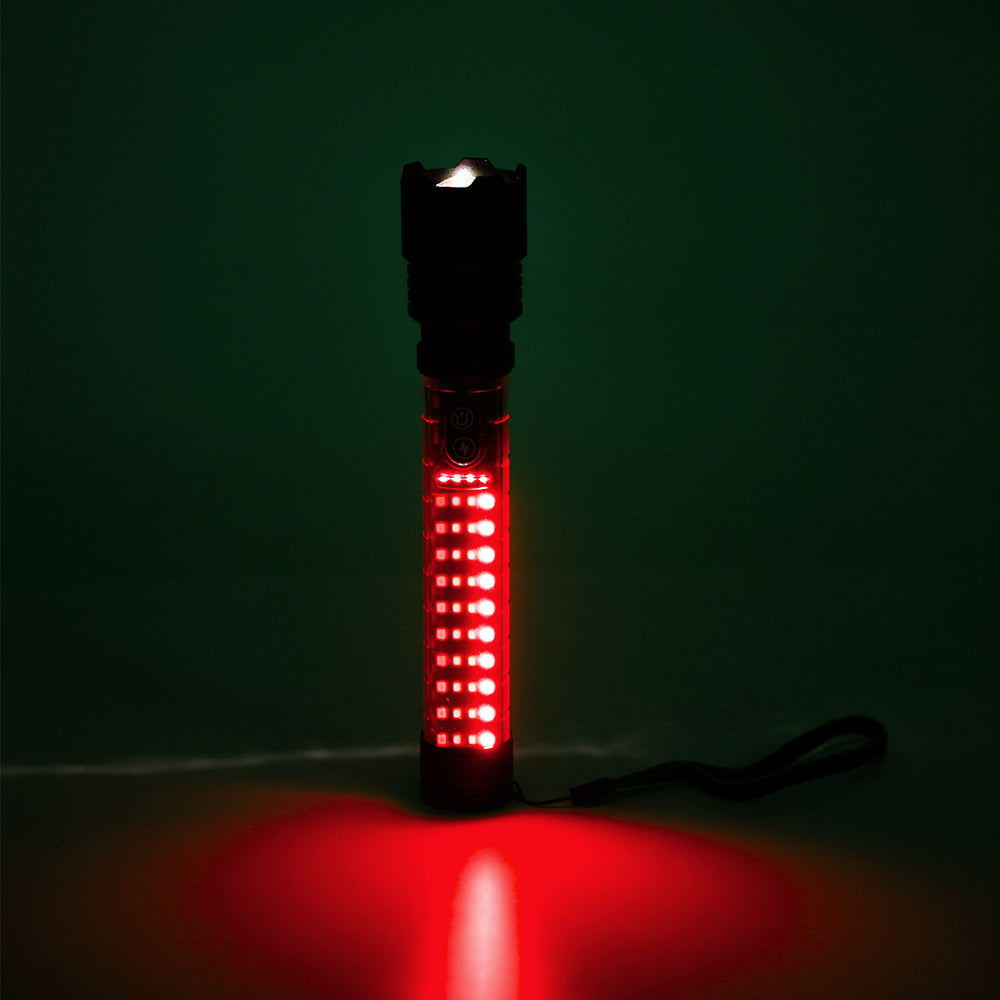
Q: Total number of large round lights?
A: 10